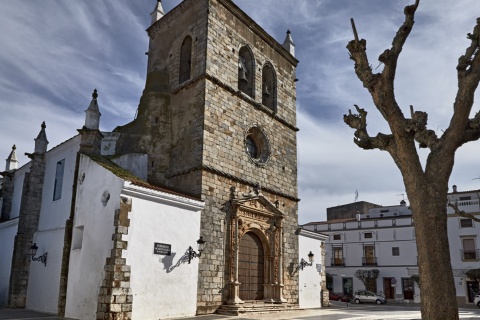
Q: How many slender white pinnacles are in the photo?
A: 5